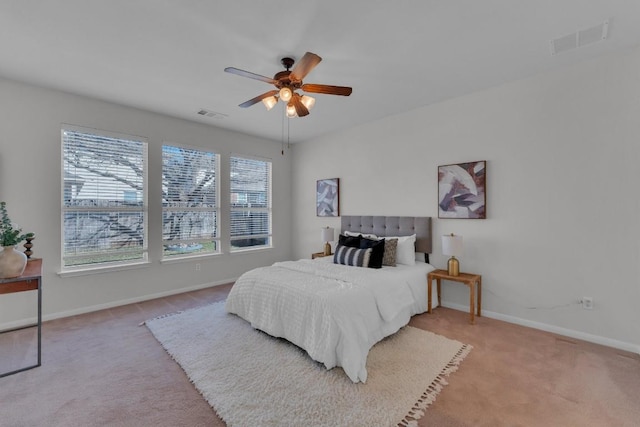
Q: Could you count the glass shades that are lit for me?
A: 4